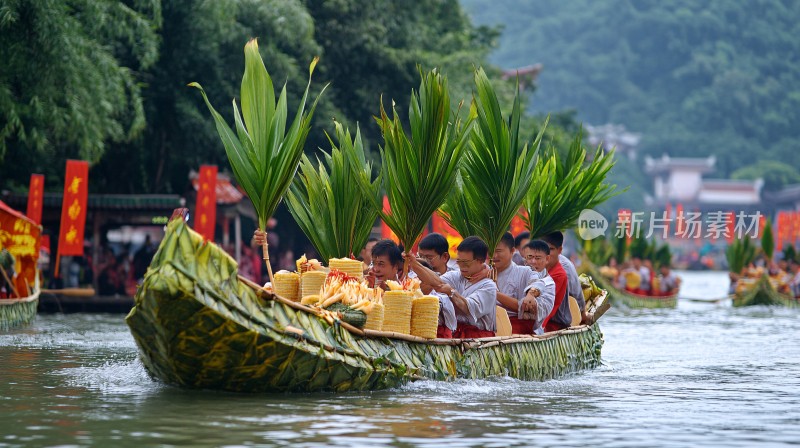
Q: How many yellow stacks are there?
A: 6